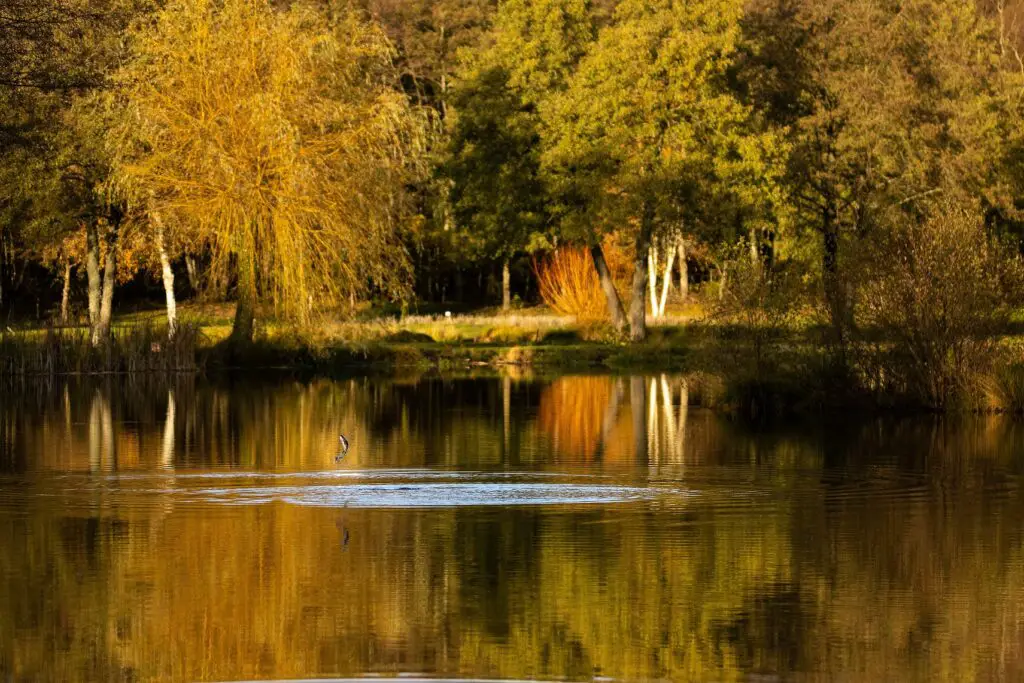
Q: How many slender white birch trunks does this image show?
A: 3